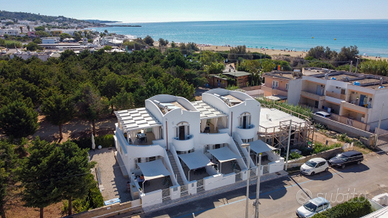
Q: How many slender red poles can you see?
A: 2